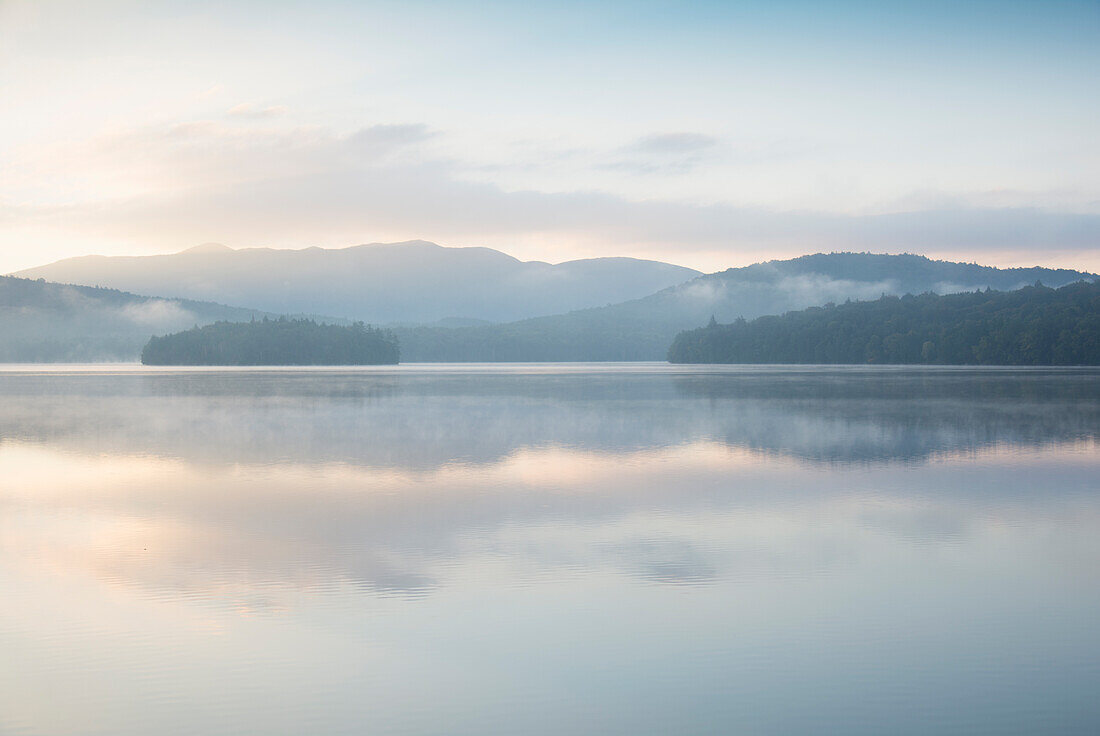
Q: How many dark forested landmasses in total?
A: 2